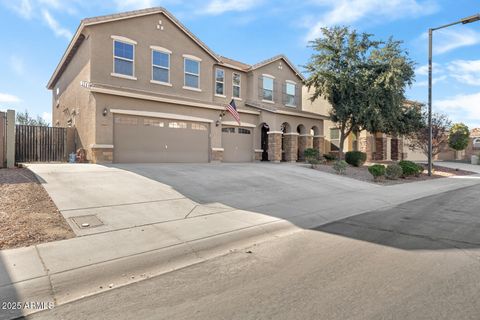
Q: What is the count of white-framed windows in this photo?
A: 7